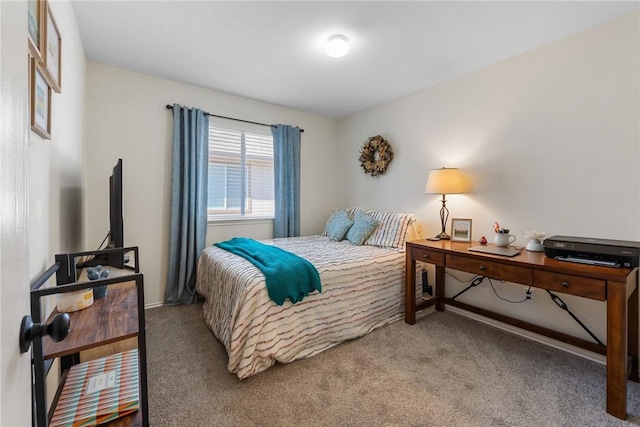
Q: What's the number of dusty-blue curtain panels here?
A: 2